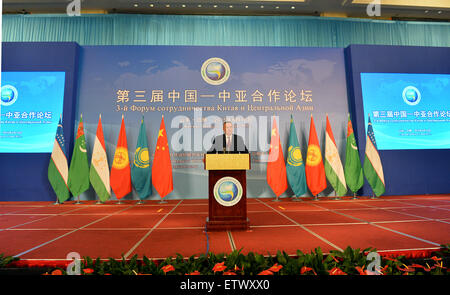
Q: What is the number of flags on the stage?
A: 12